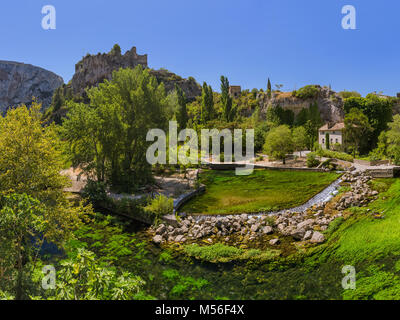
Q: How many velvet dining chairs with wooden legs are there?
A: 0